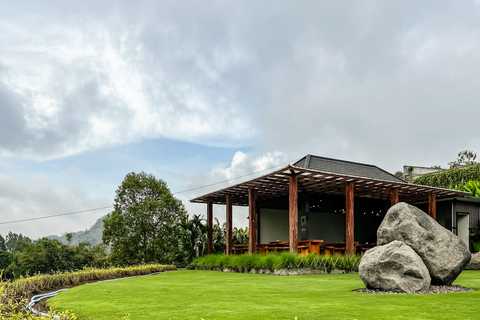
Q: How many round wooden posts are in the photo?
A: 7